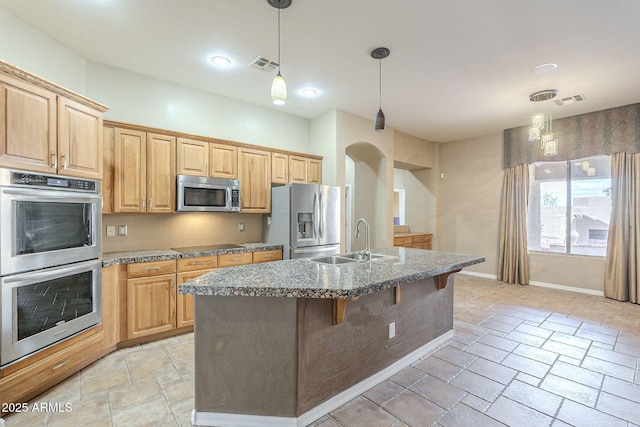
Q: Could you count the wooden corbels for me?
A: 3